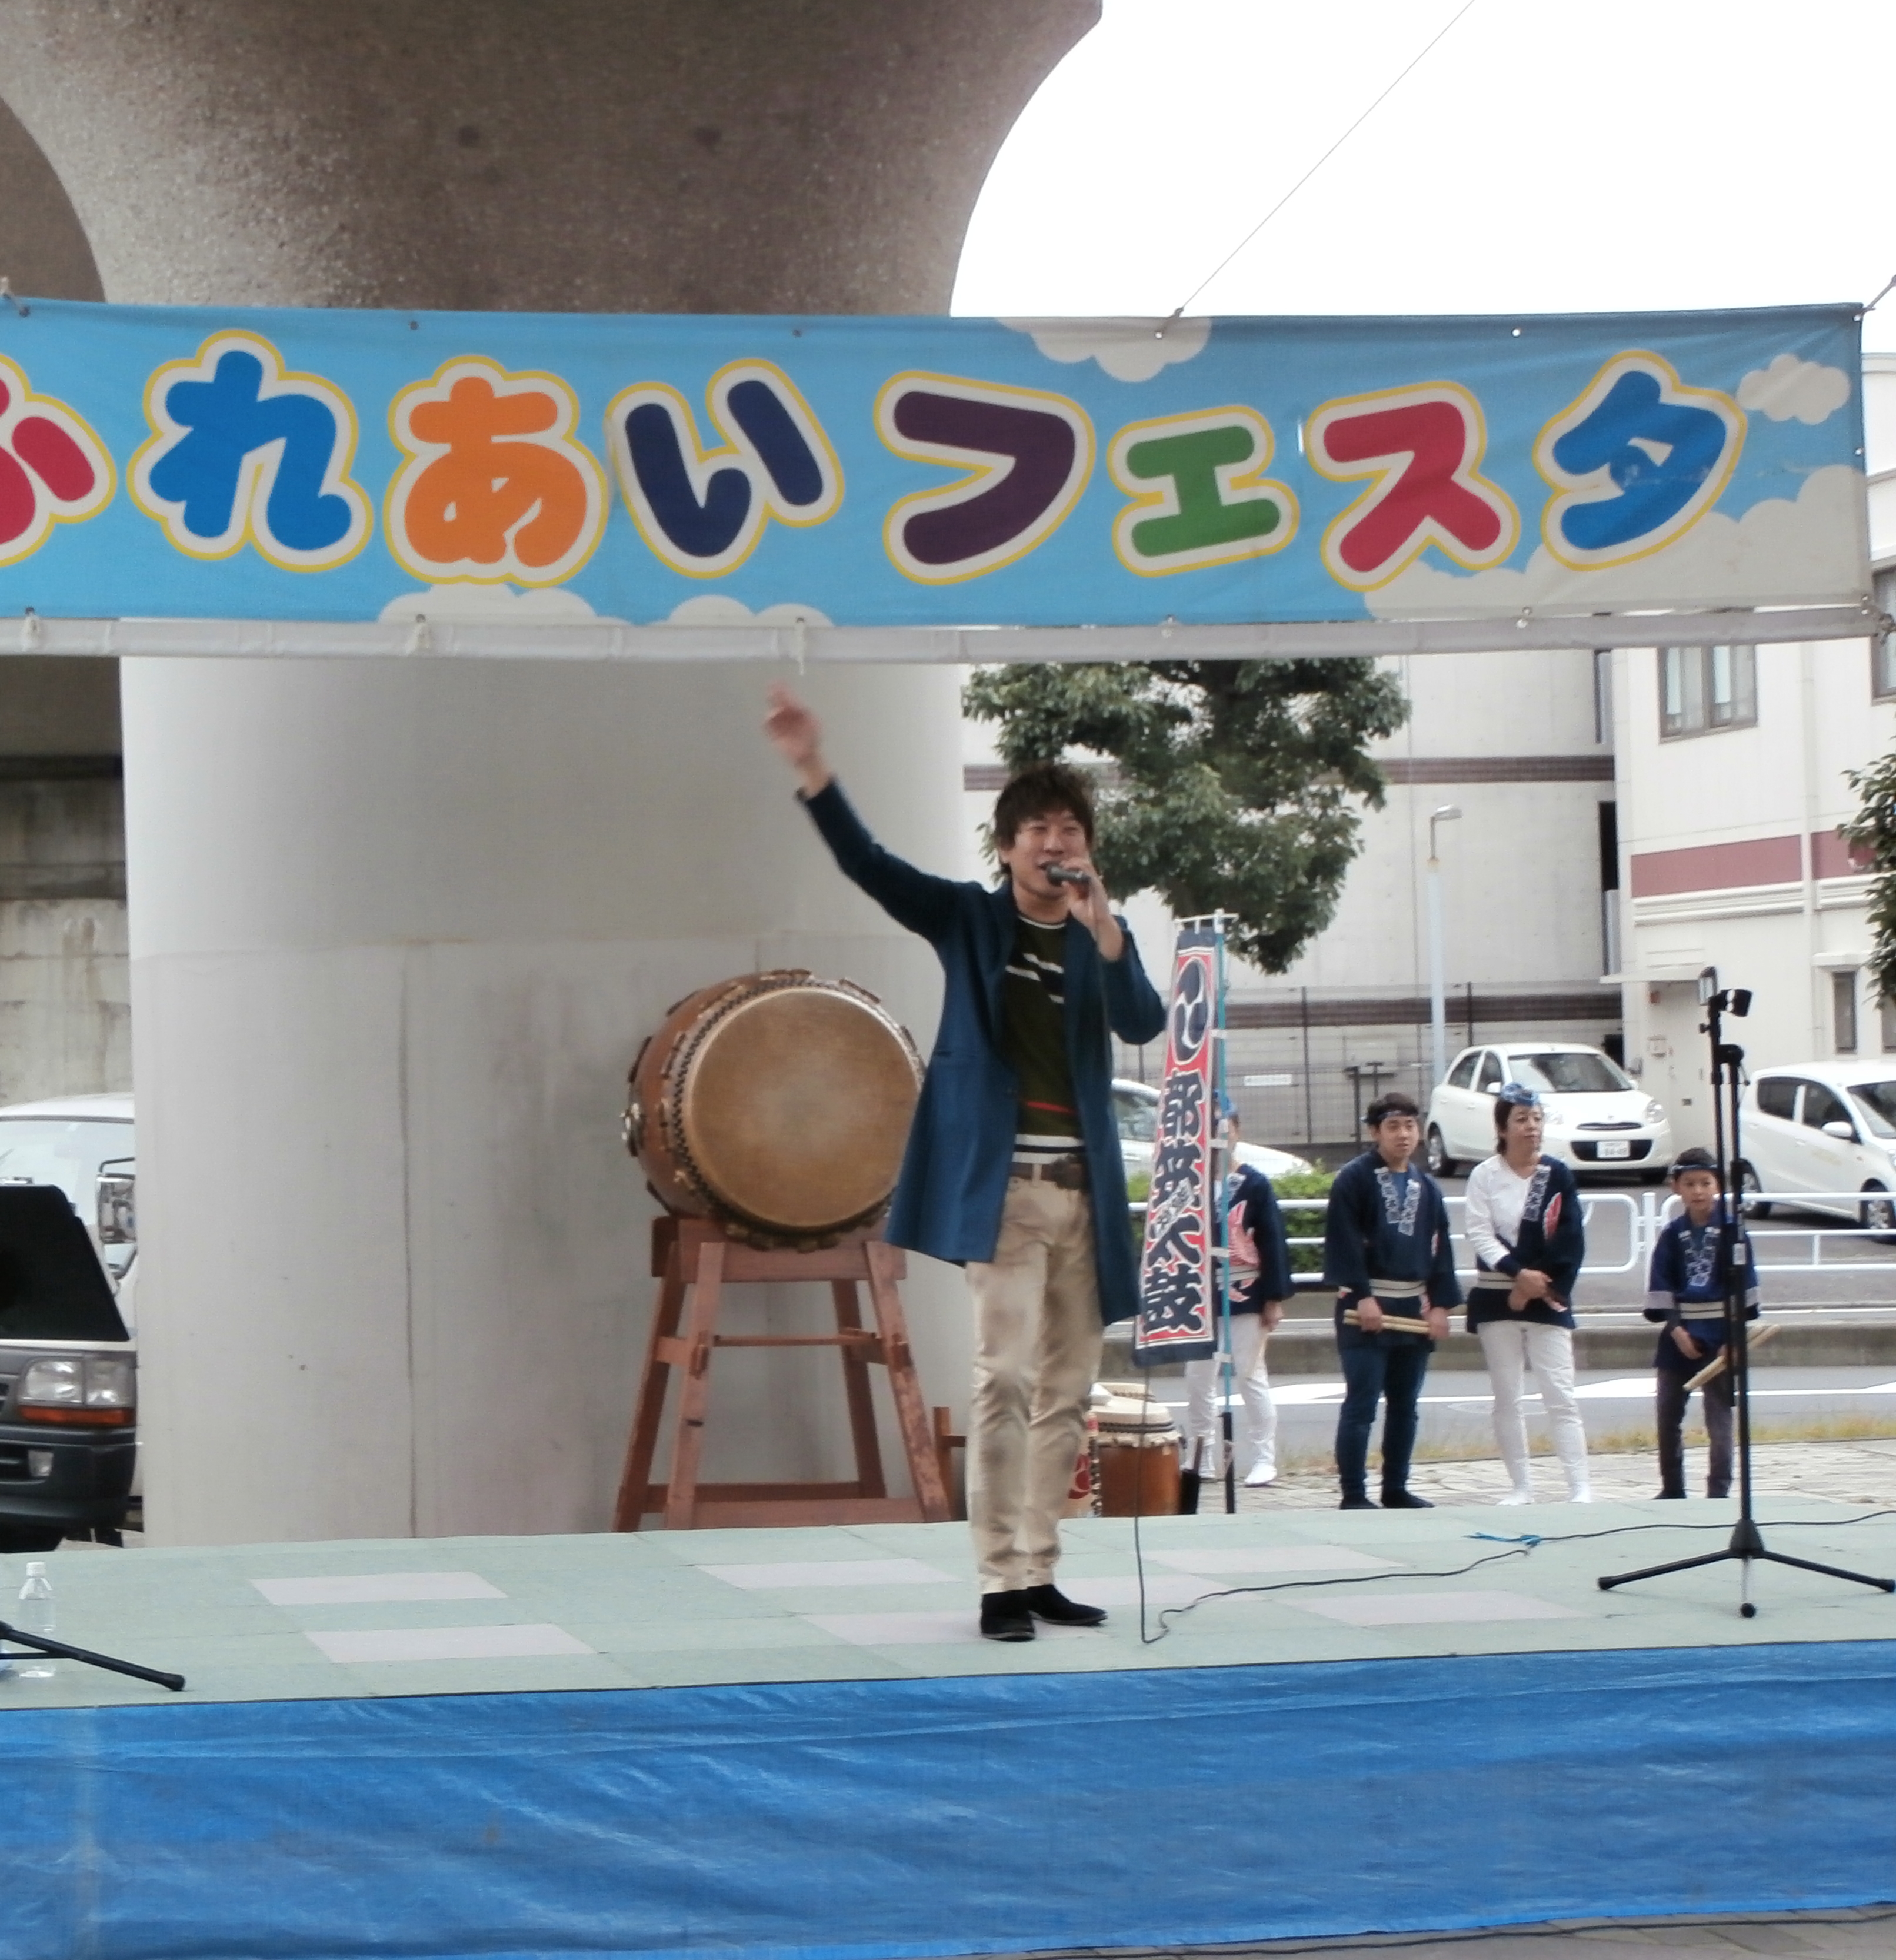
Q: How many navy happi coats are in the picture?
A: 4